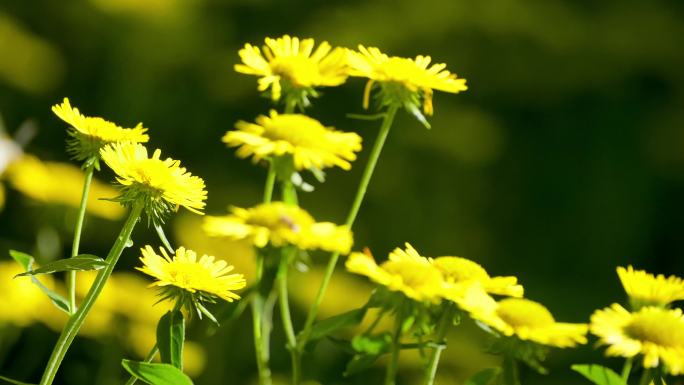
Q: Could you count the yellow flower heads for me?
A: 12